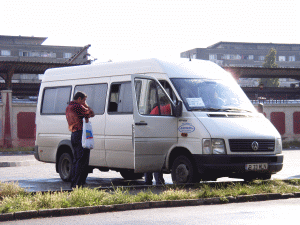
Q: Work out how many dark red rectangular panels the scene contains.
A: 3